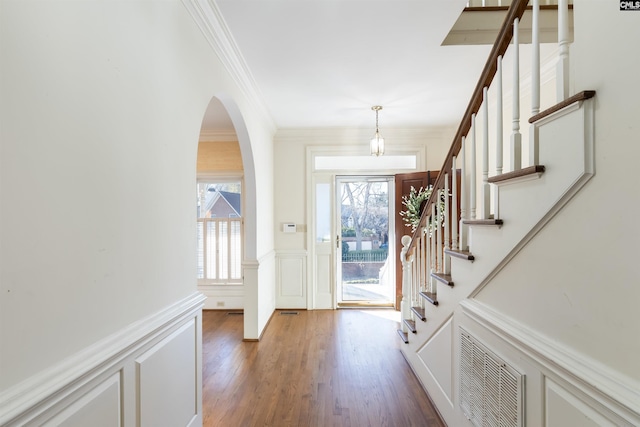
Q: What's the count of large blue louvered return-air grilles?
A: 0